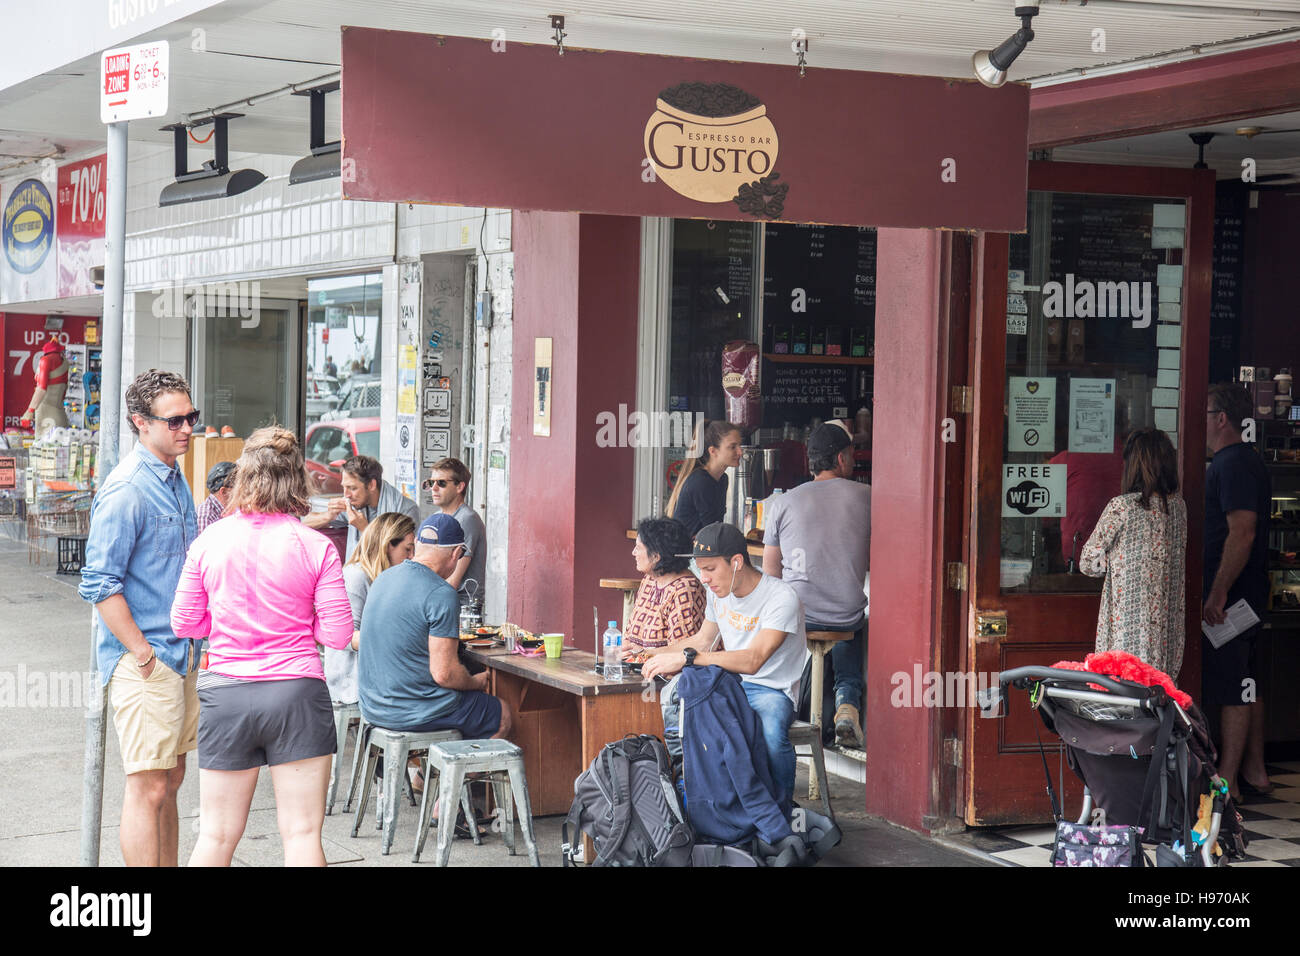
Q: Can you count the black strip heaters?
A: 2